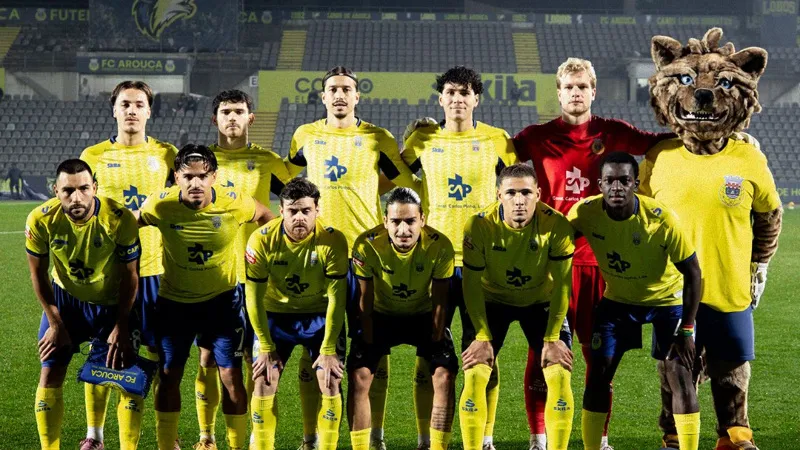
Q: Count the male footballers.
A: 11